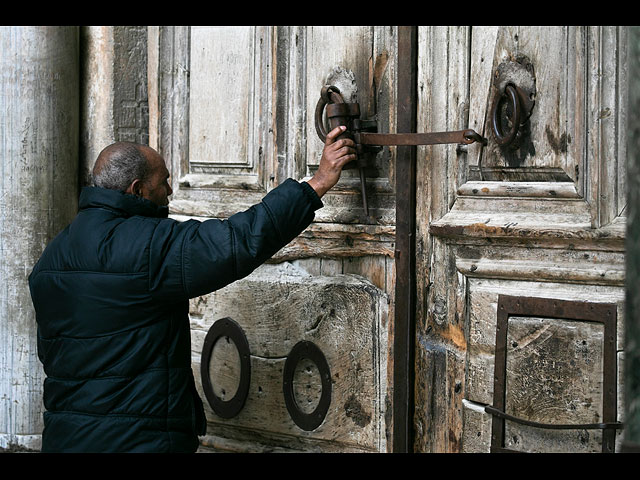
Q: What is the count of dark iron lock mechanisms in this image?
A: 1